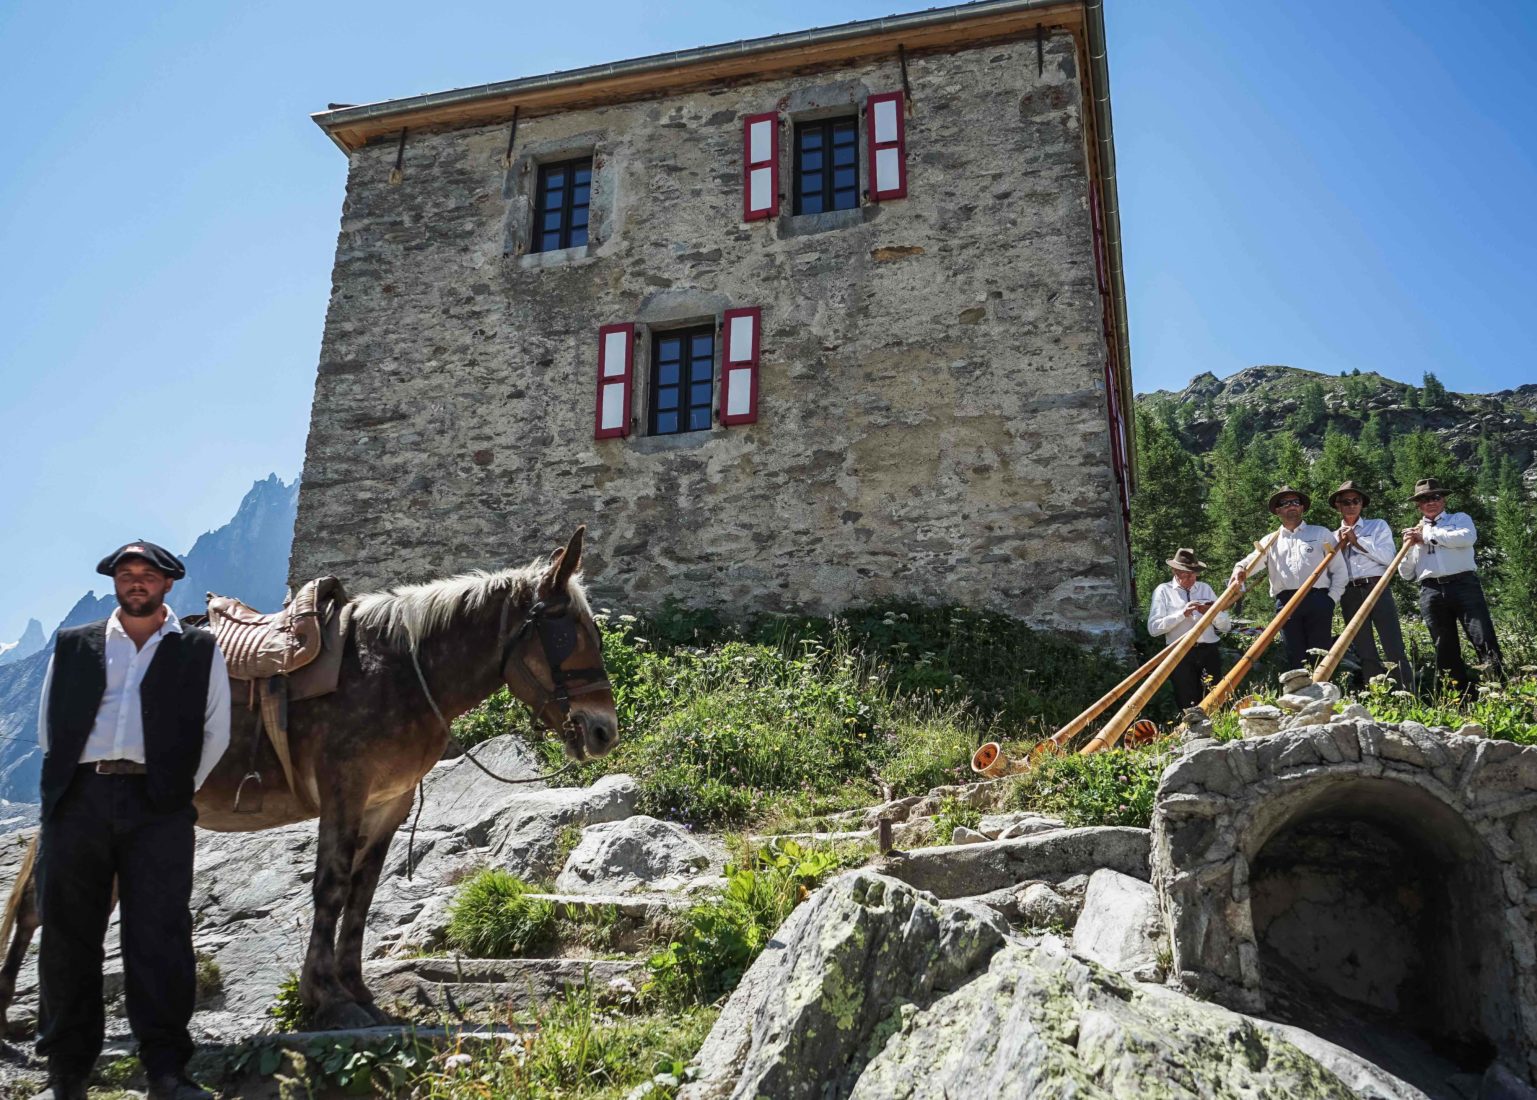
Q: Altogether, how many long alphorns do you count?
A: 4